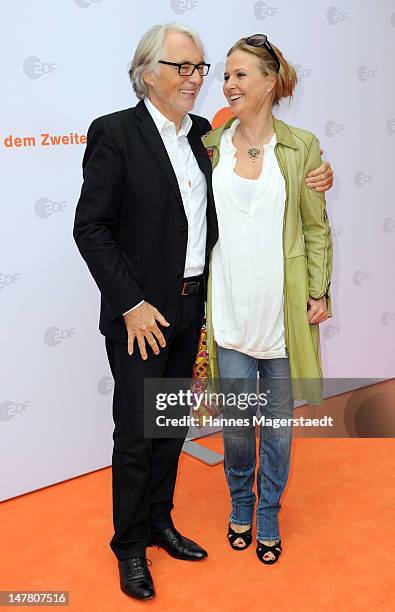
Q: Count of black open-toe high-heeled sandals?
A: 2